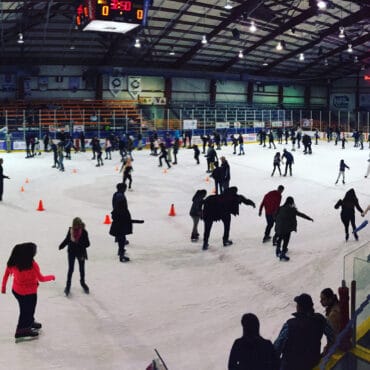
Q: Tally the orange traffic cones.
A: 10